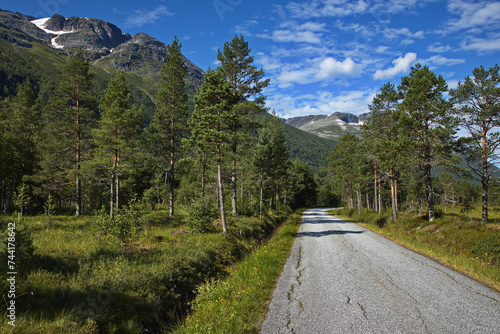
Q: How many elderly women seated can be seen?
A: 0